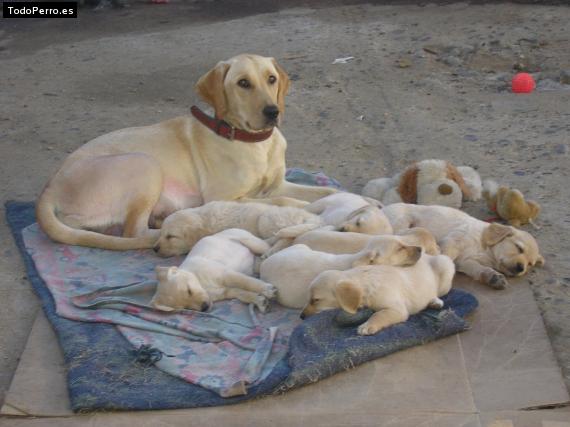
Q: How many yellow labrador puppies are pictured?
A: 7